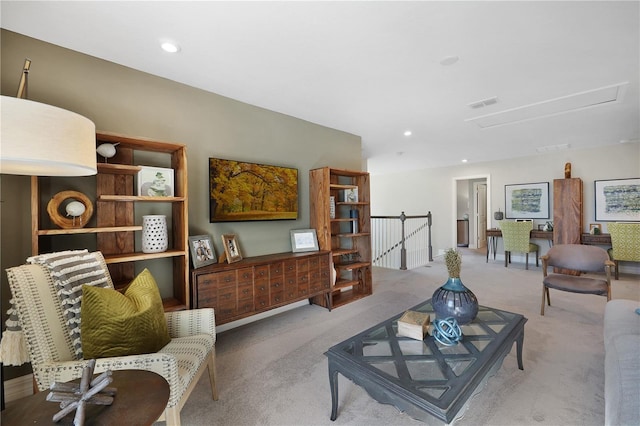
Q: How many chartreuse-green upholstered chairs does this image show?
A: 2